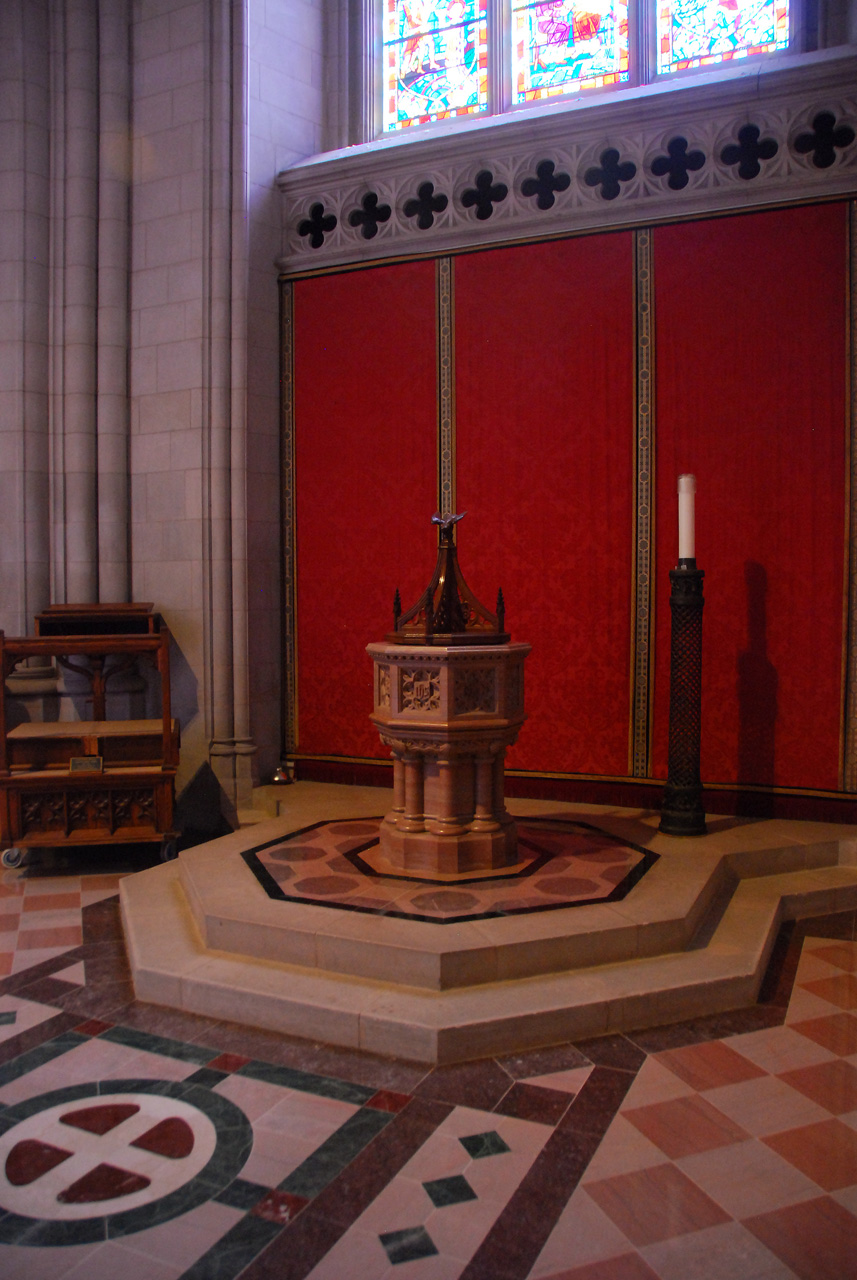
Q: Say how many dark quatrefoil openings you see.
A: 9